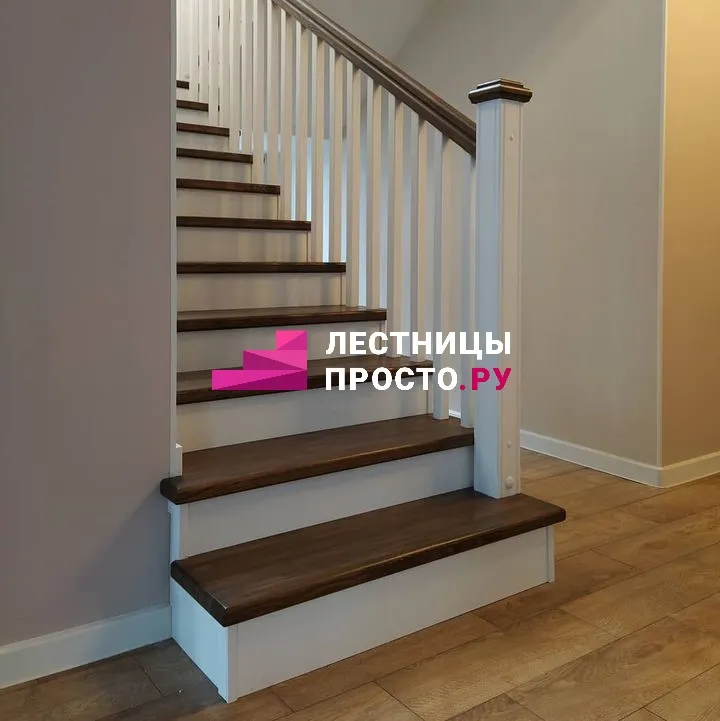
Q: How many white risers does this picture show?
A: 11